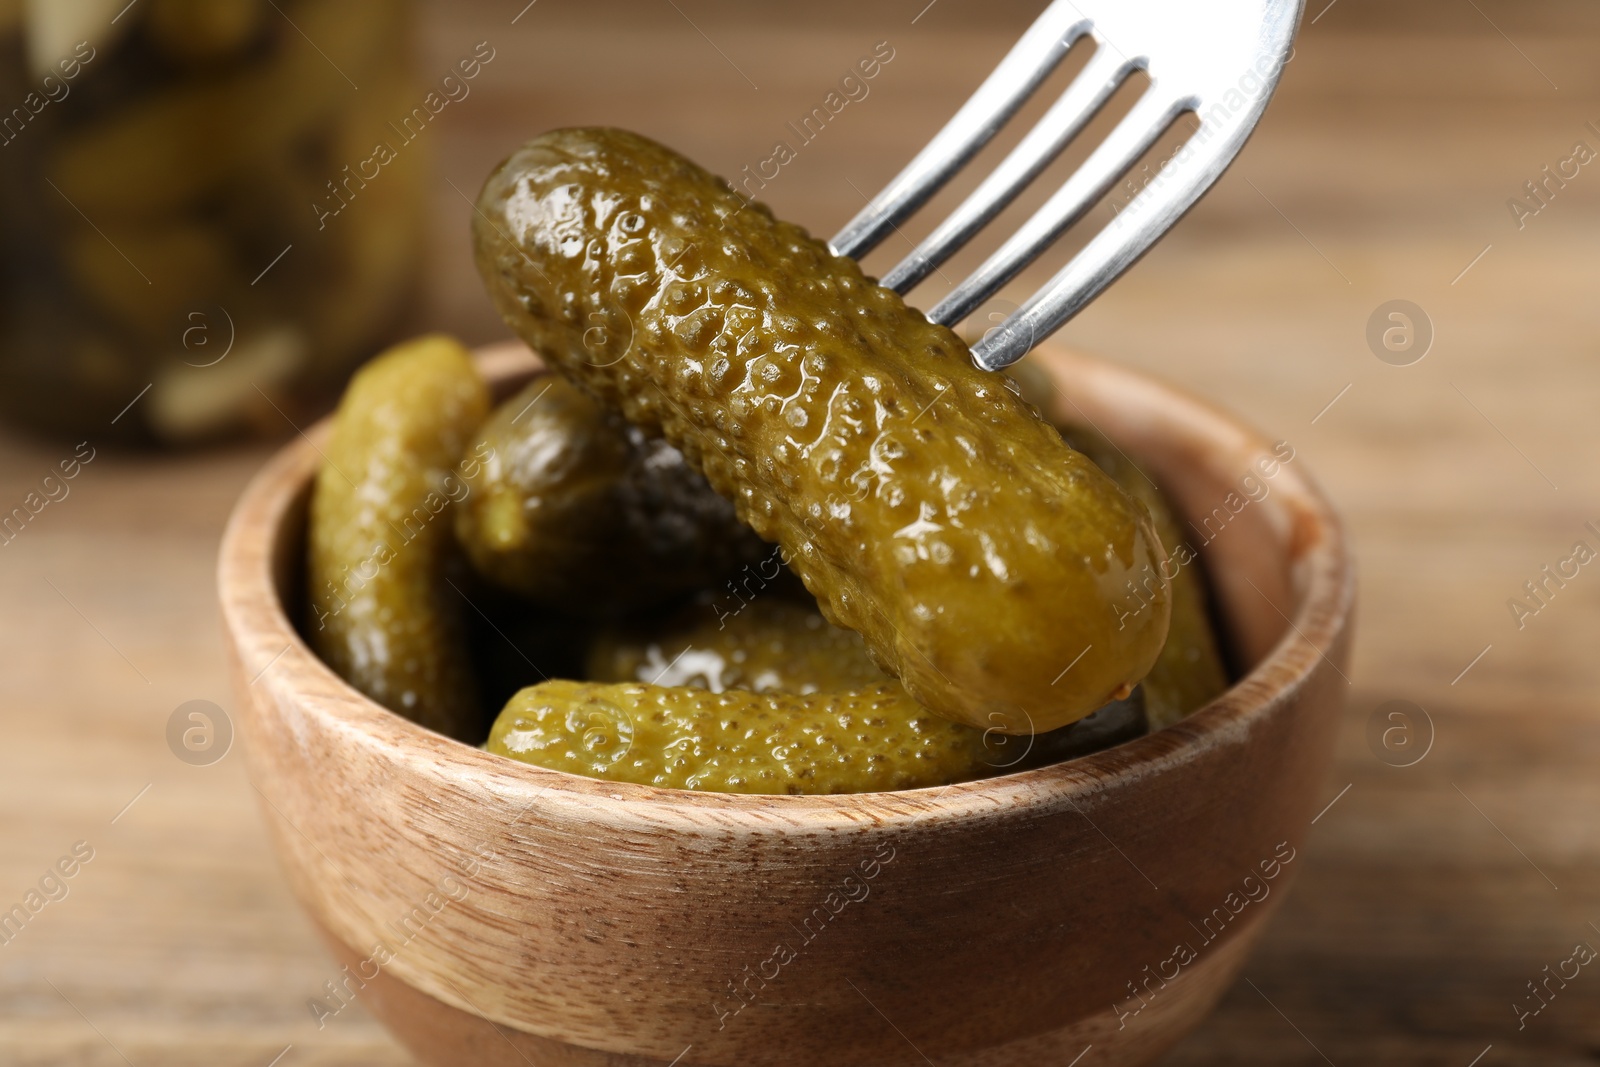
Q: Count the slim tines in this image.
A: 4